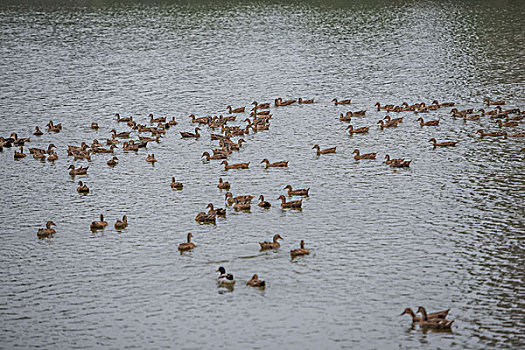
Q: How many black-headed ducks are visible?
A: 1